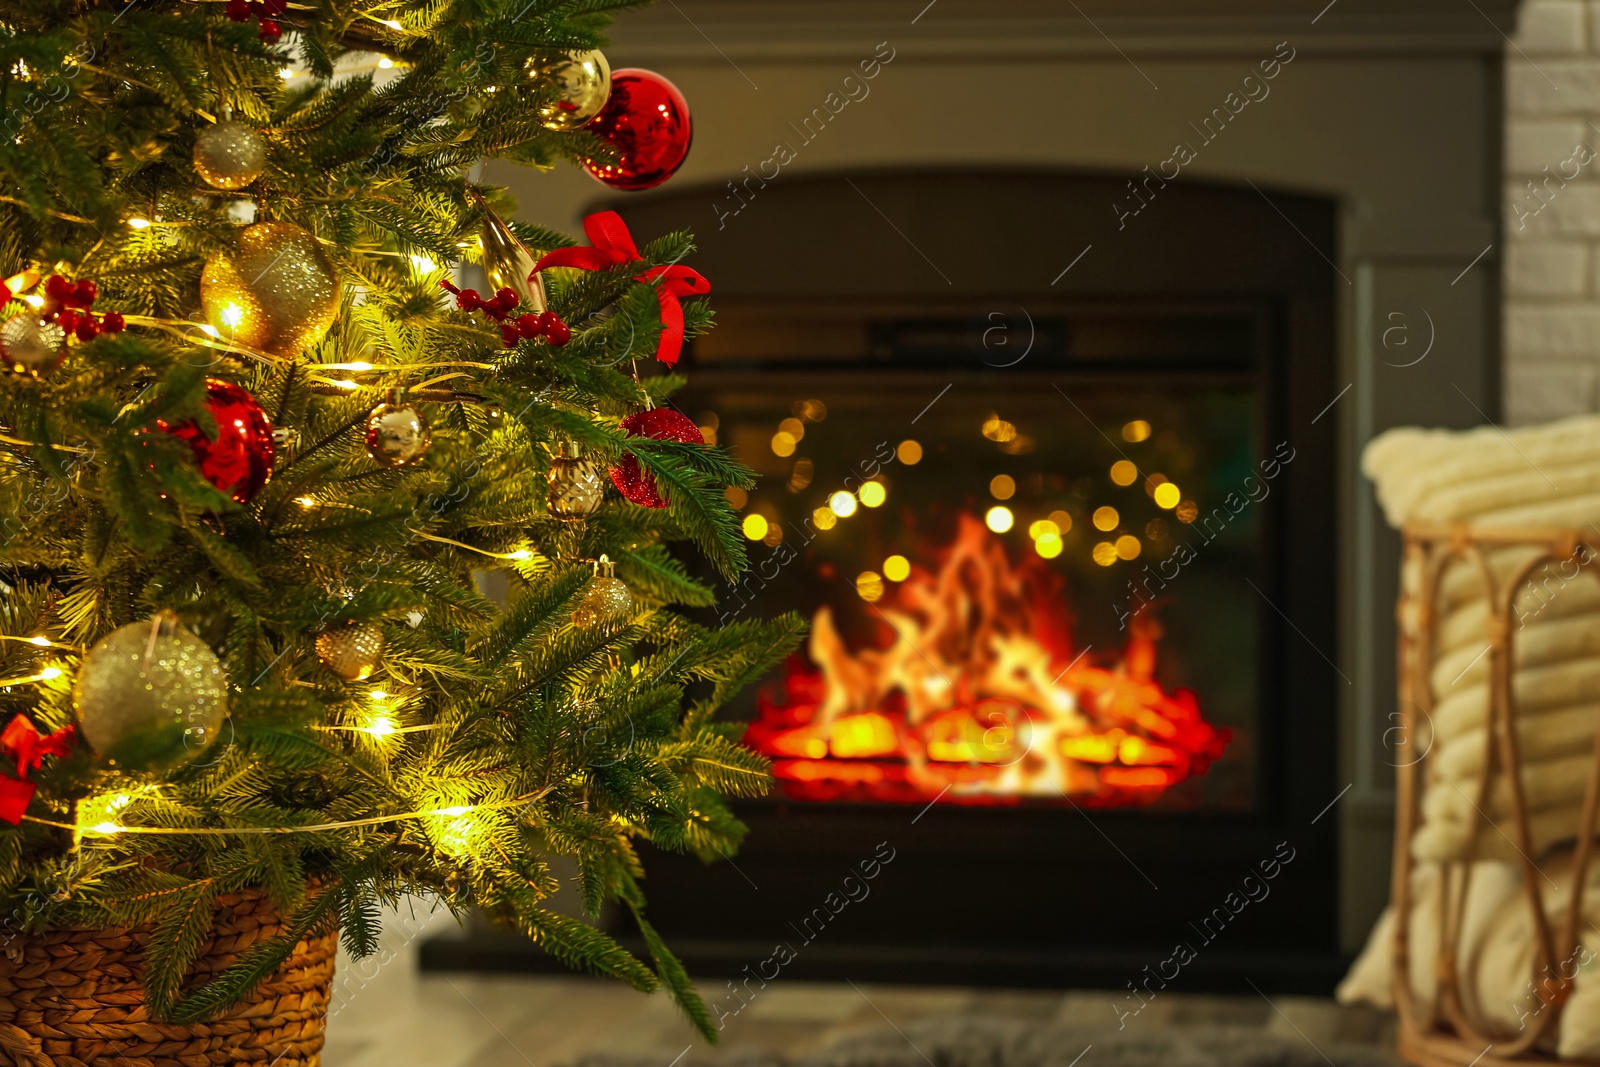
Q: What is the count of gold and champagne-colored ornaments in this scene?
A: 10